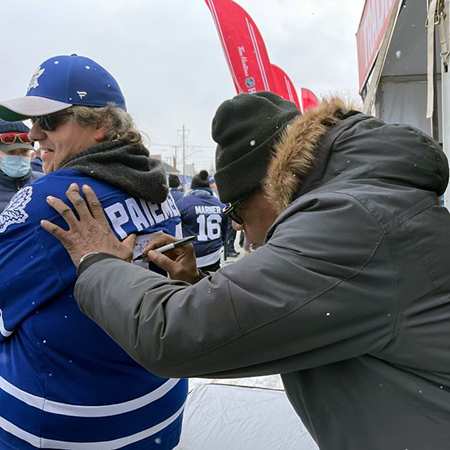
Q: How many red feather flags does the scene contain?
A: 3